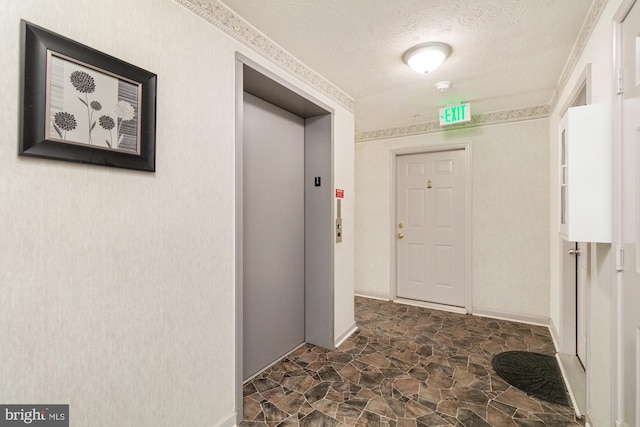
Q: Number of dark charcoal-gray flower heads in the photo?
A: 4